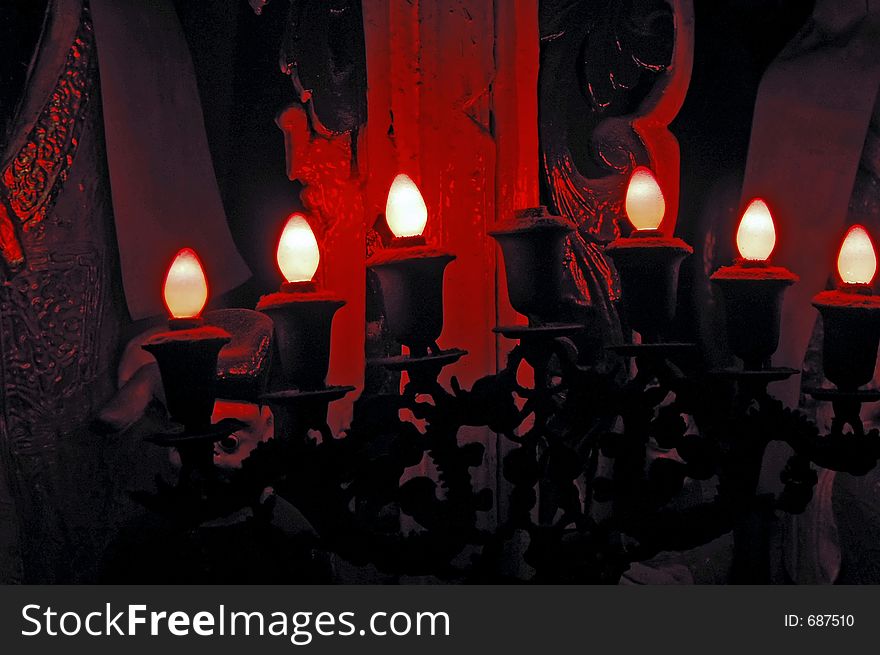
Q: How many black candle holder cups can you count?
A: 7